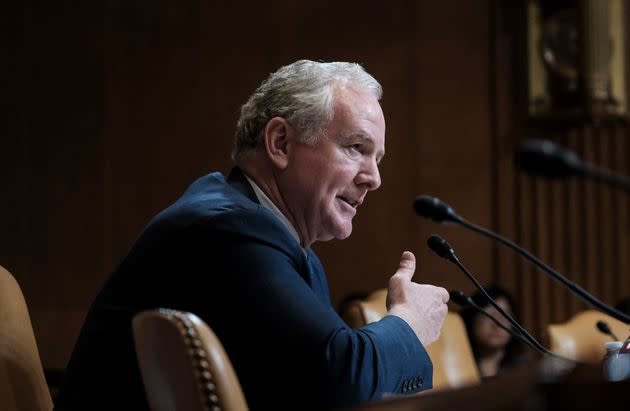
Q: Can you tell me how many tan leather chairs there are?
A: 4